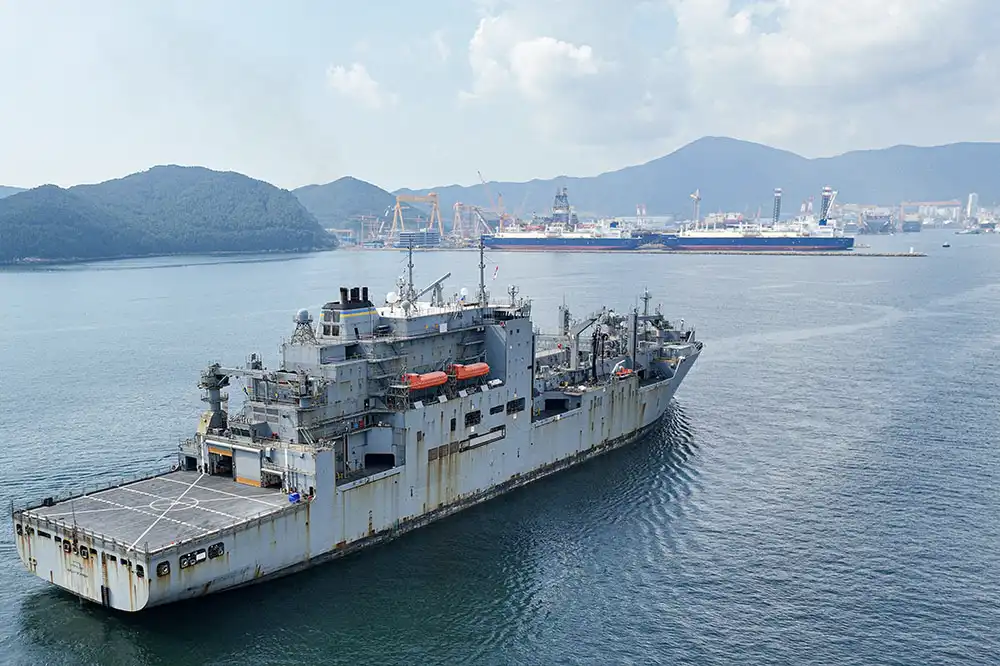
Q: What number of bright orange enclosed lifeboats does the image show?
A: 2